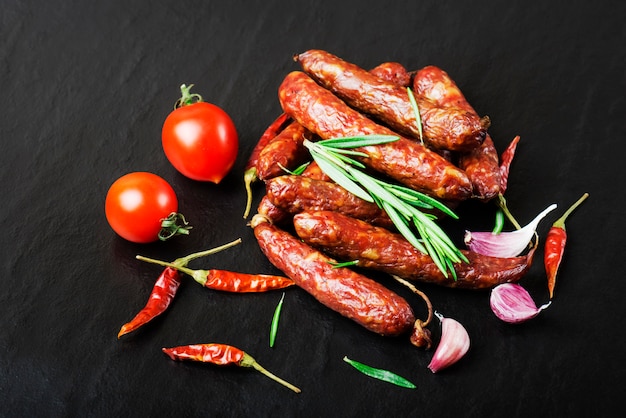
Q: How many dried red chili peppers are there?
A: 6